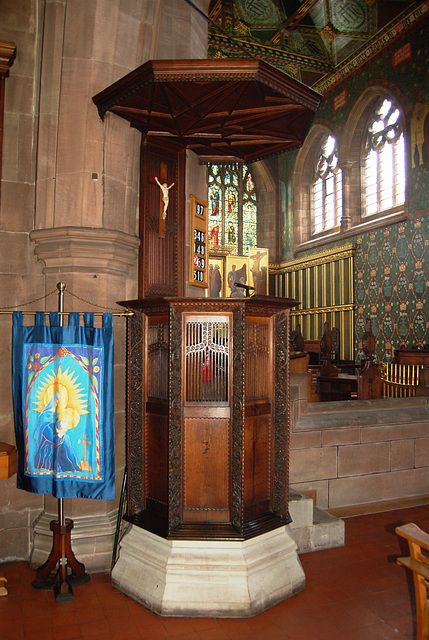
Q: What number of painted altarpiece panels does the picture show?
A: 3